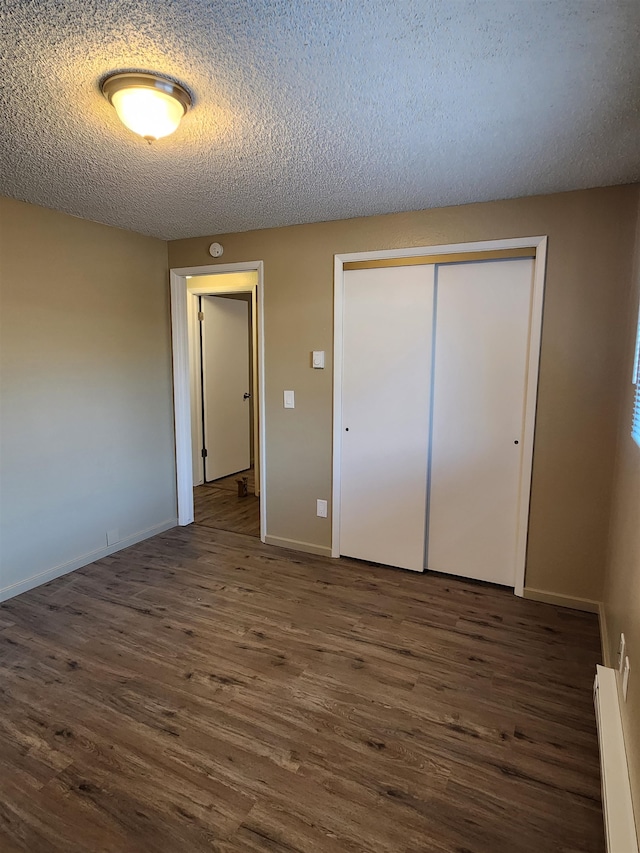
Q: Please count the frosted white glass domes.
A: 1